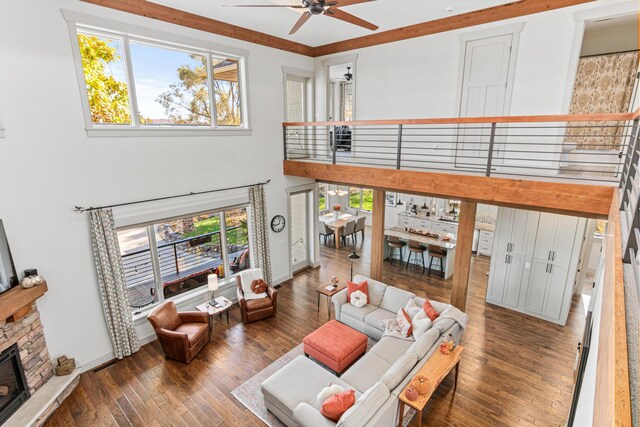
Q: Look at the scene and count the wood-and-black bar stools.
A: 3